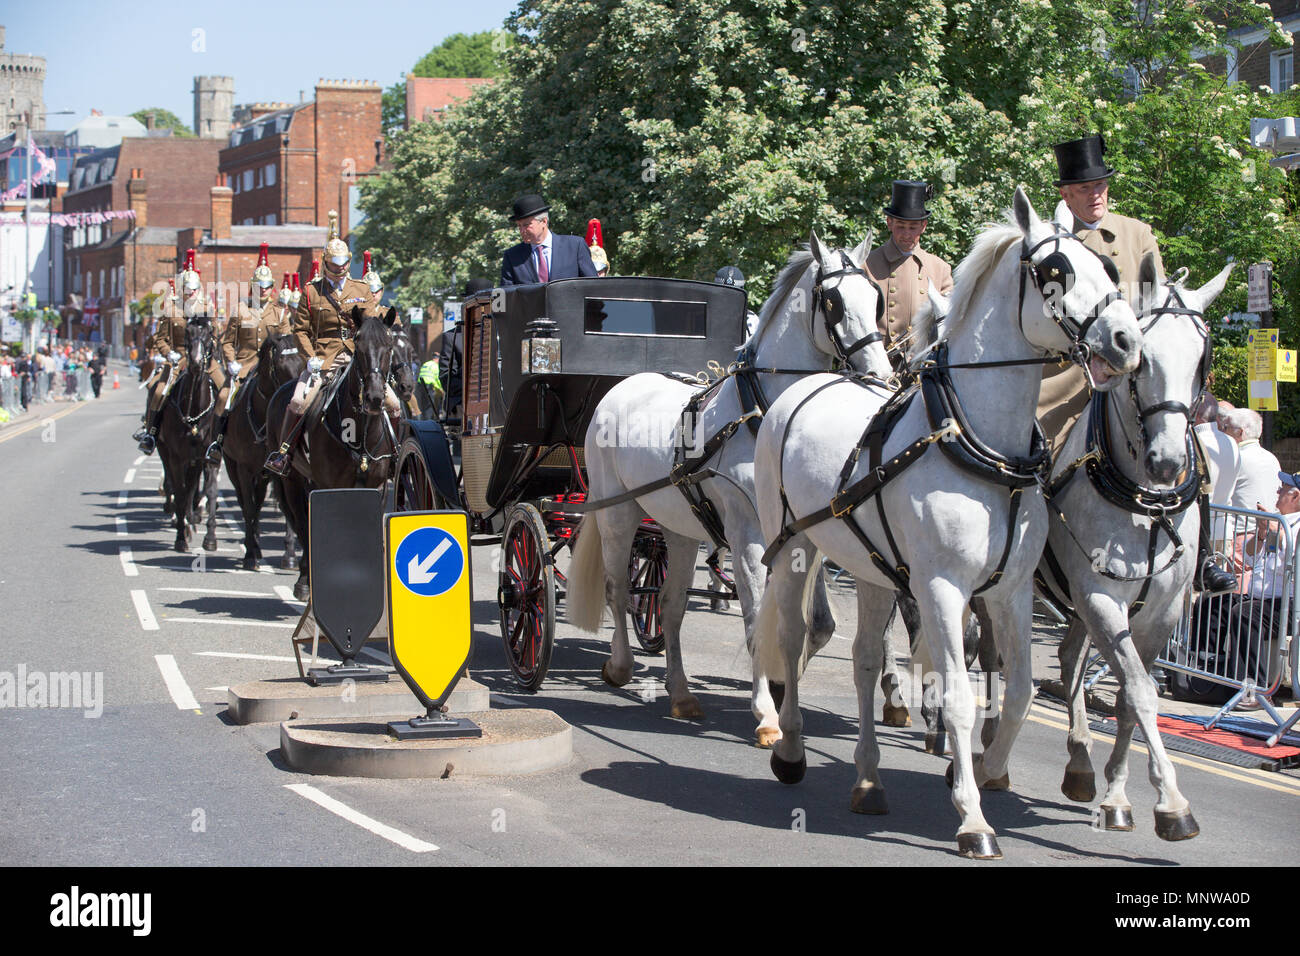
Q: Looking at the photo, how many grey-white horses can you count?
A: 4